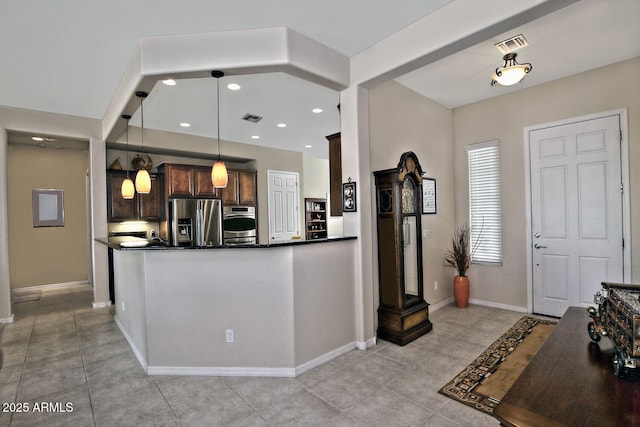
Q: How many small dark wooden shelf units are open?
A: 1